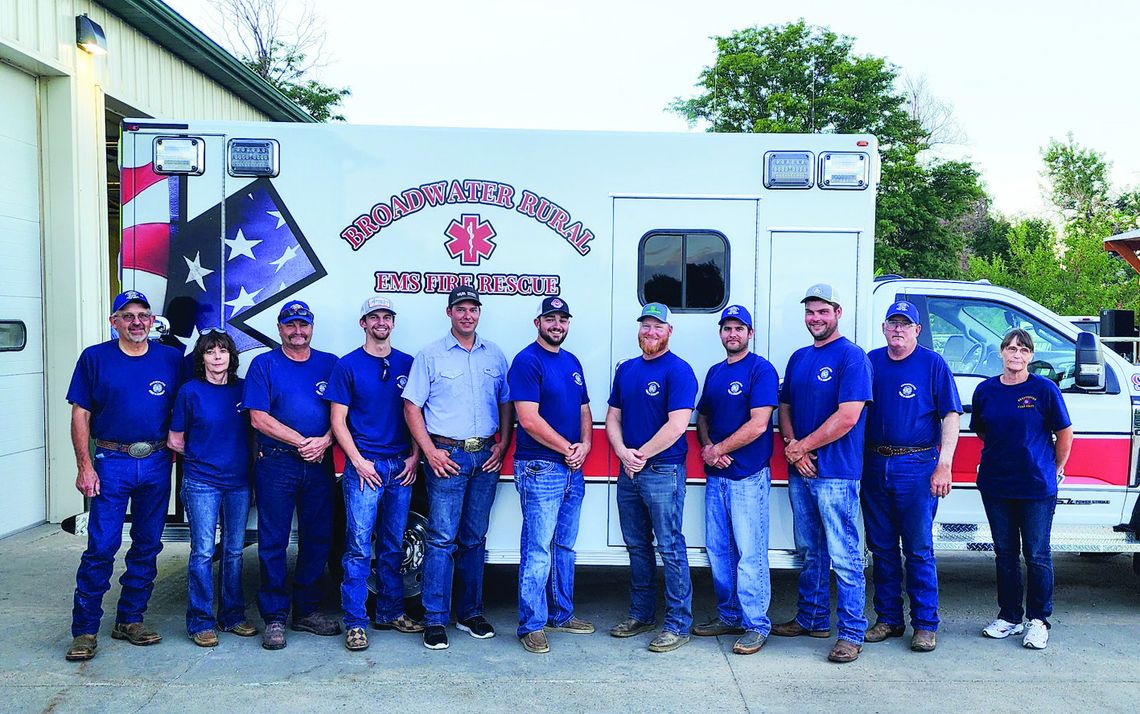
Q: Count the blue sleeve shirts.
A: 11